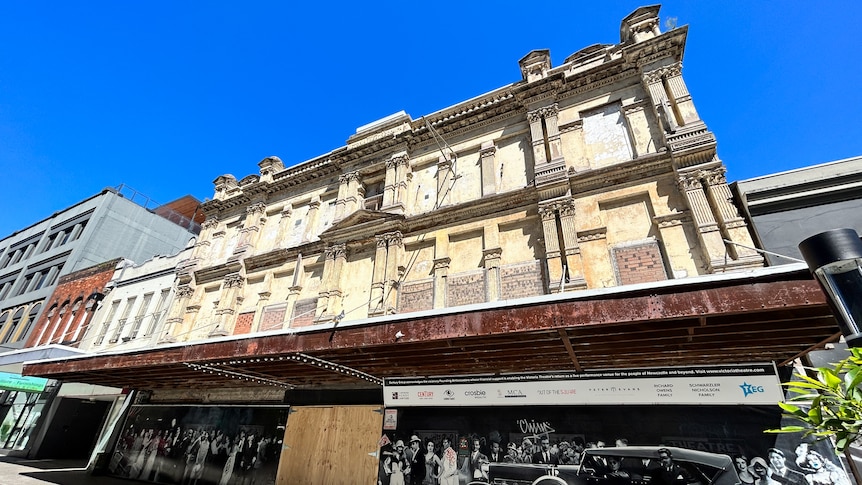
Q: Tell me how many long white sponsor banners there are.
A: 1